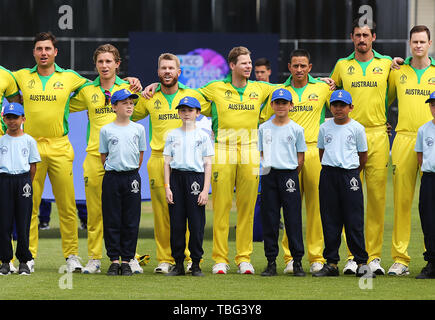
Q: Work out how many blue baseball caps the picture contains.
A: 6